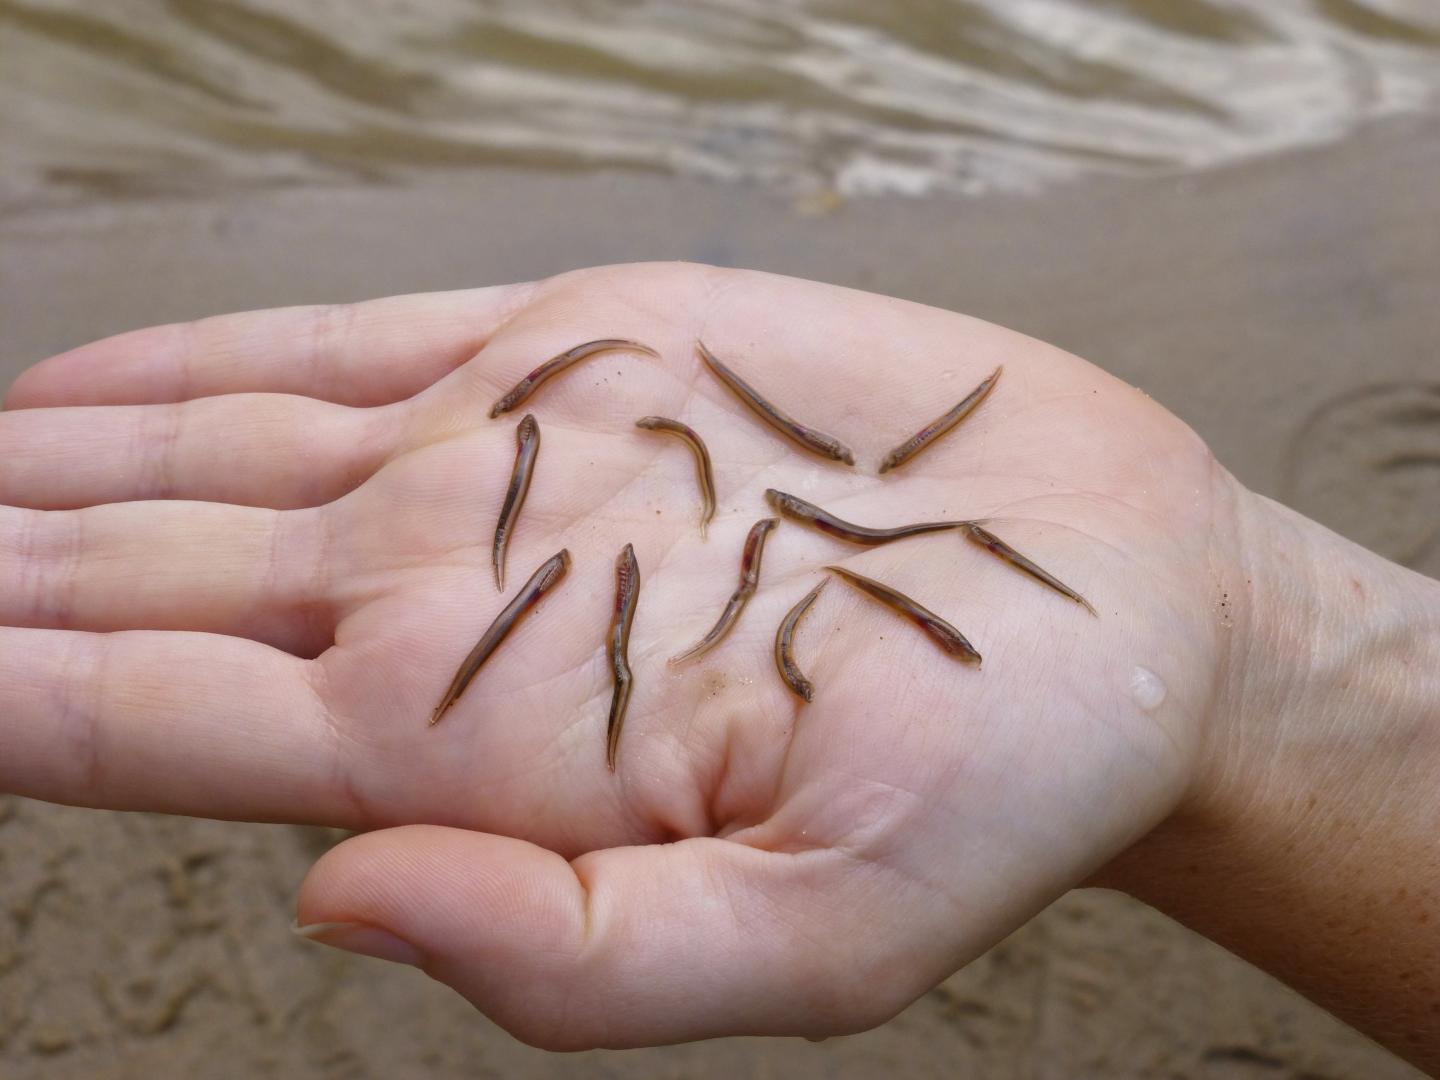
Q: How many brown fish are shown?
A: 12